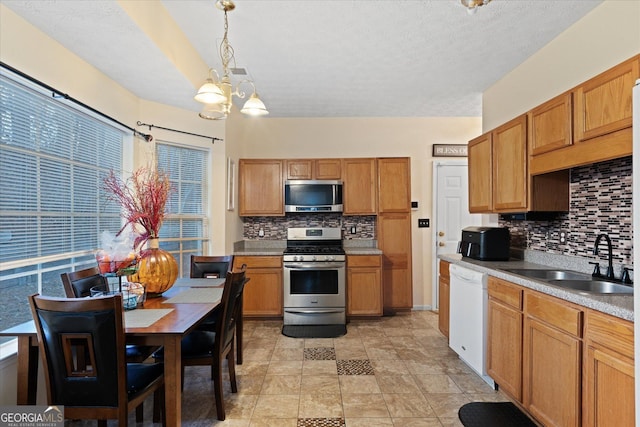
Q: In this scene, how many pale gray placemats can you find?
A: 3